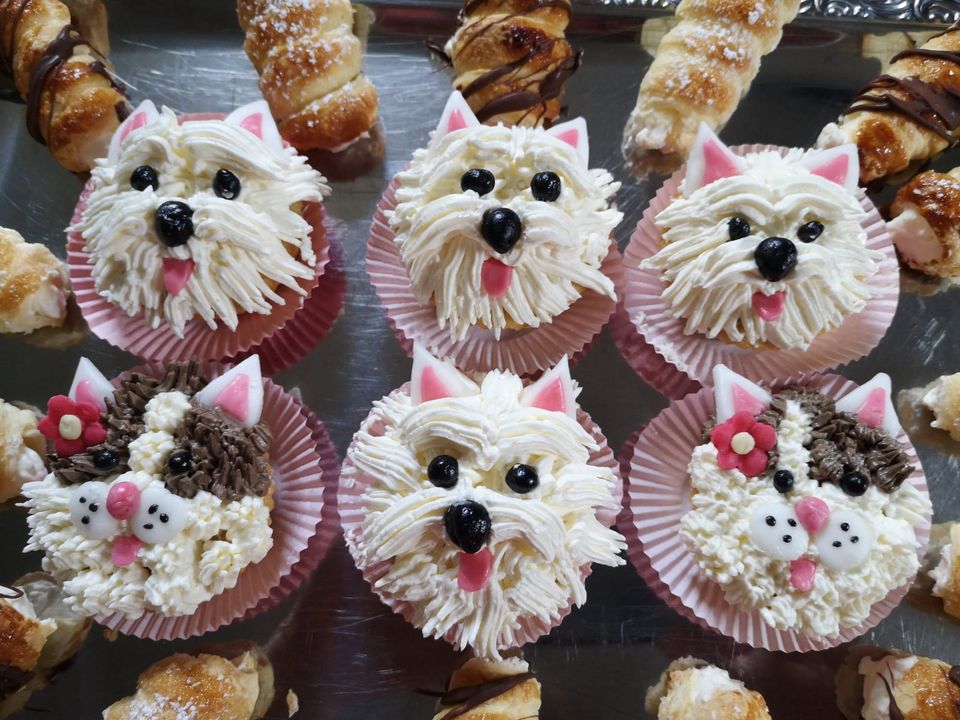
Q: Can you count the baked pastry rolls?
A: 15